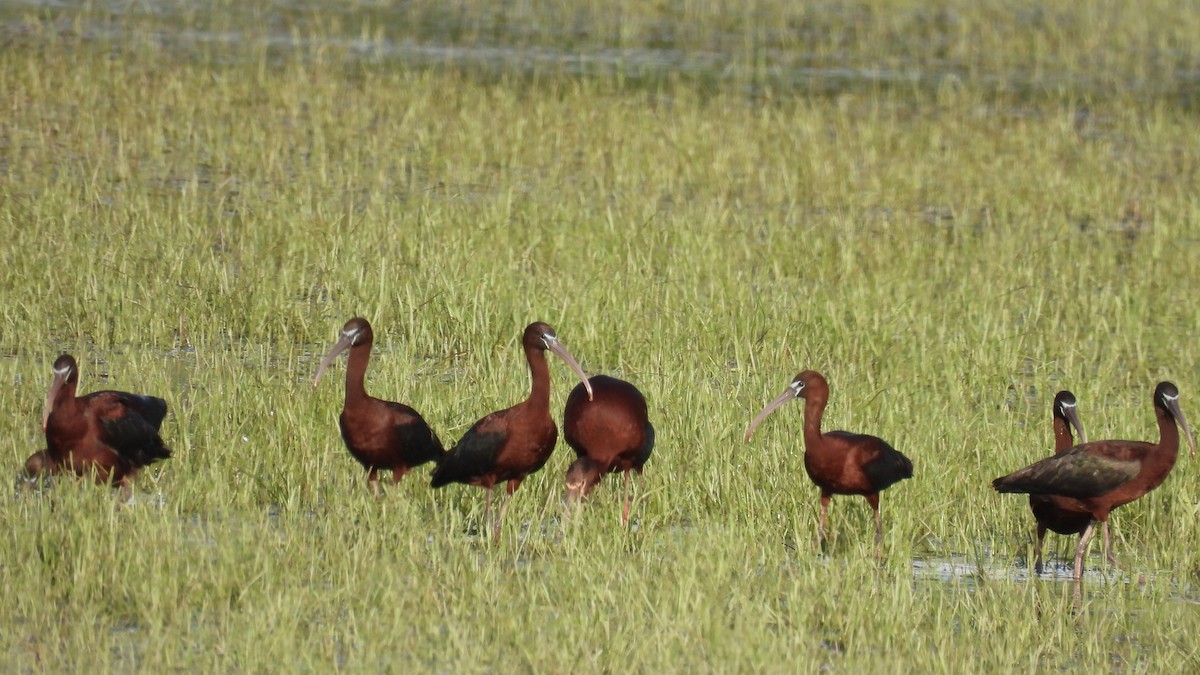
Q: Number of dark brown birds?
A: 8